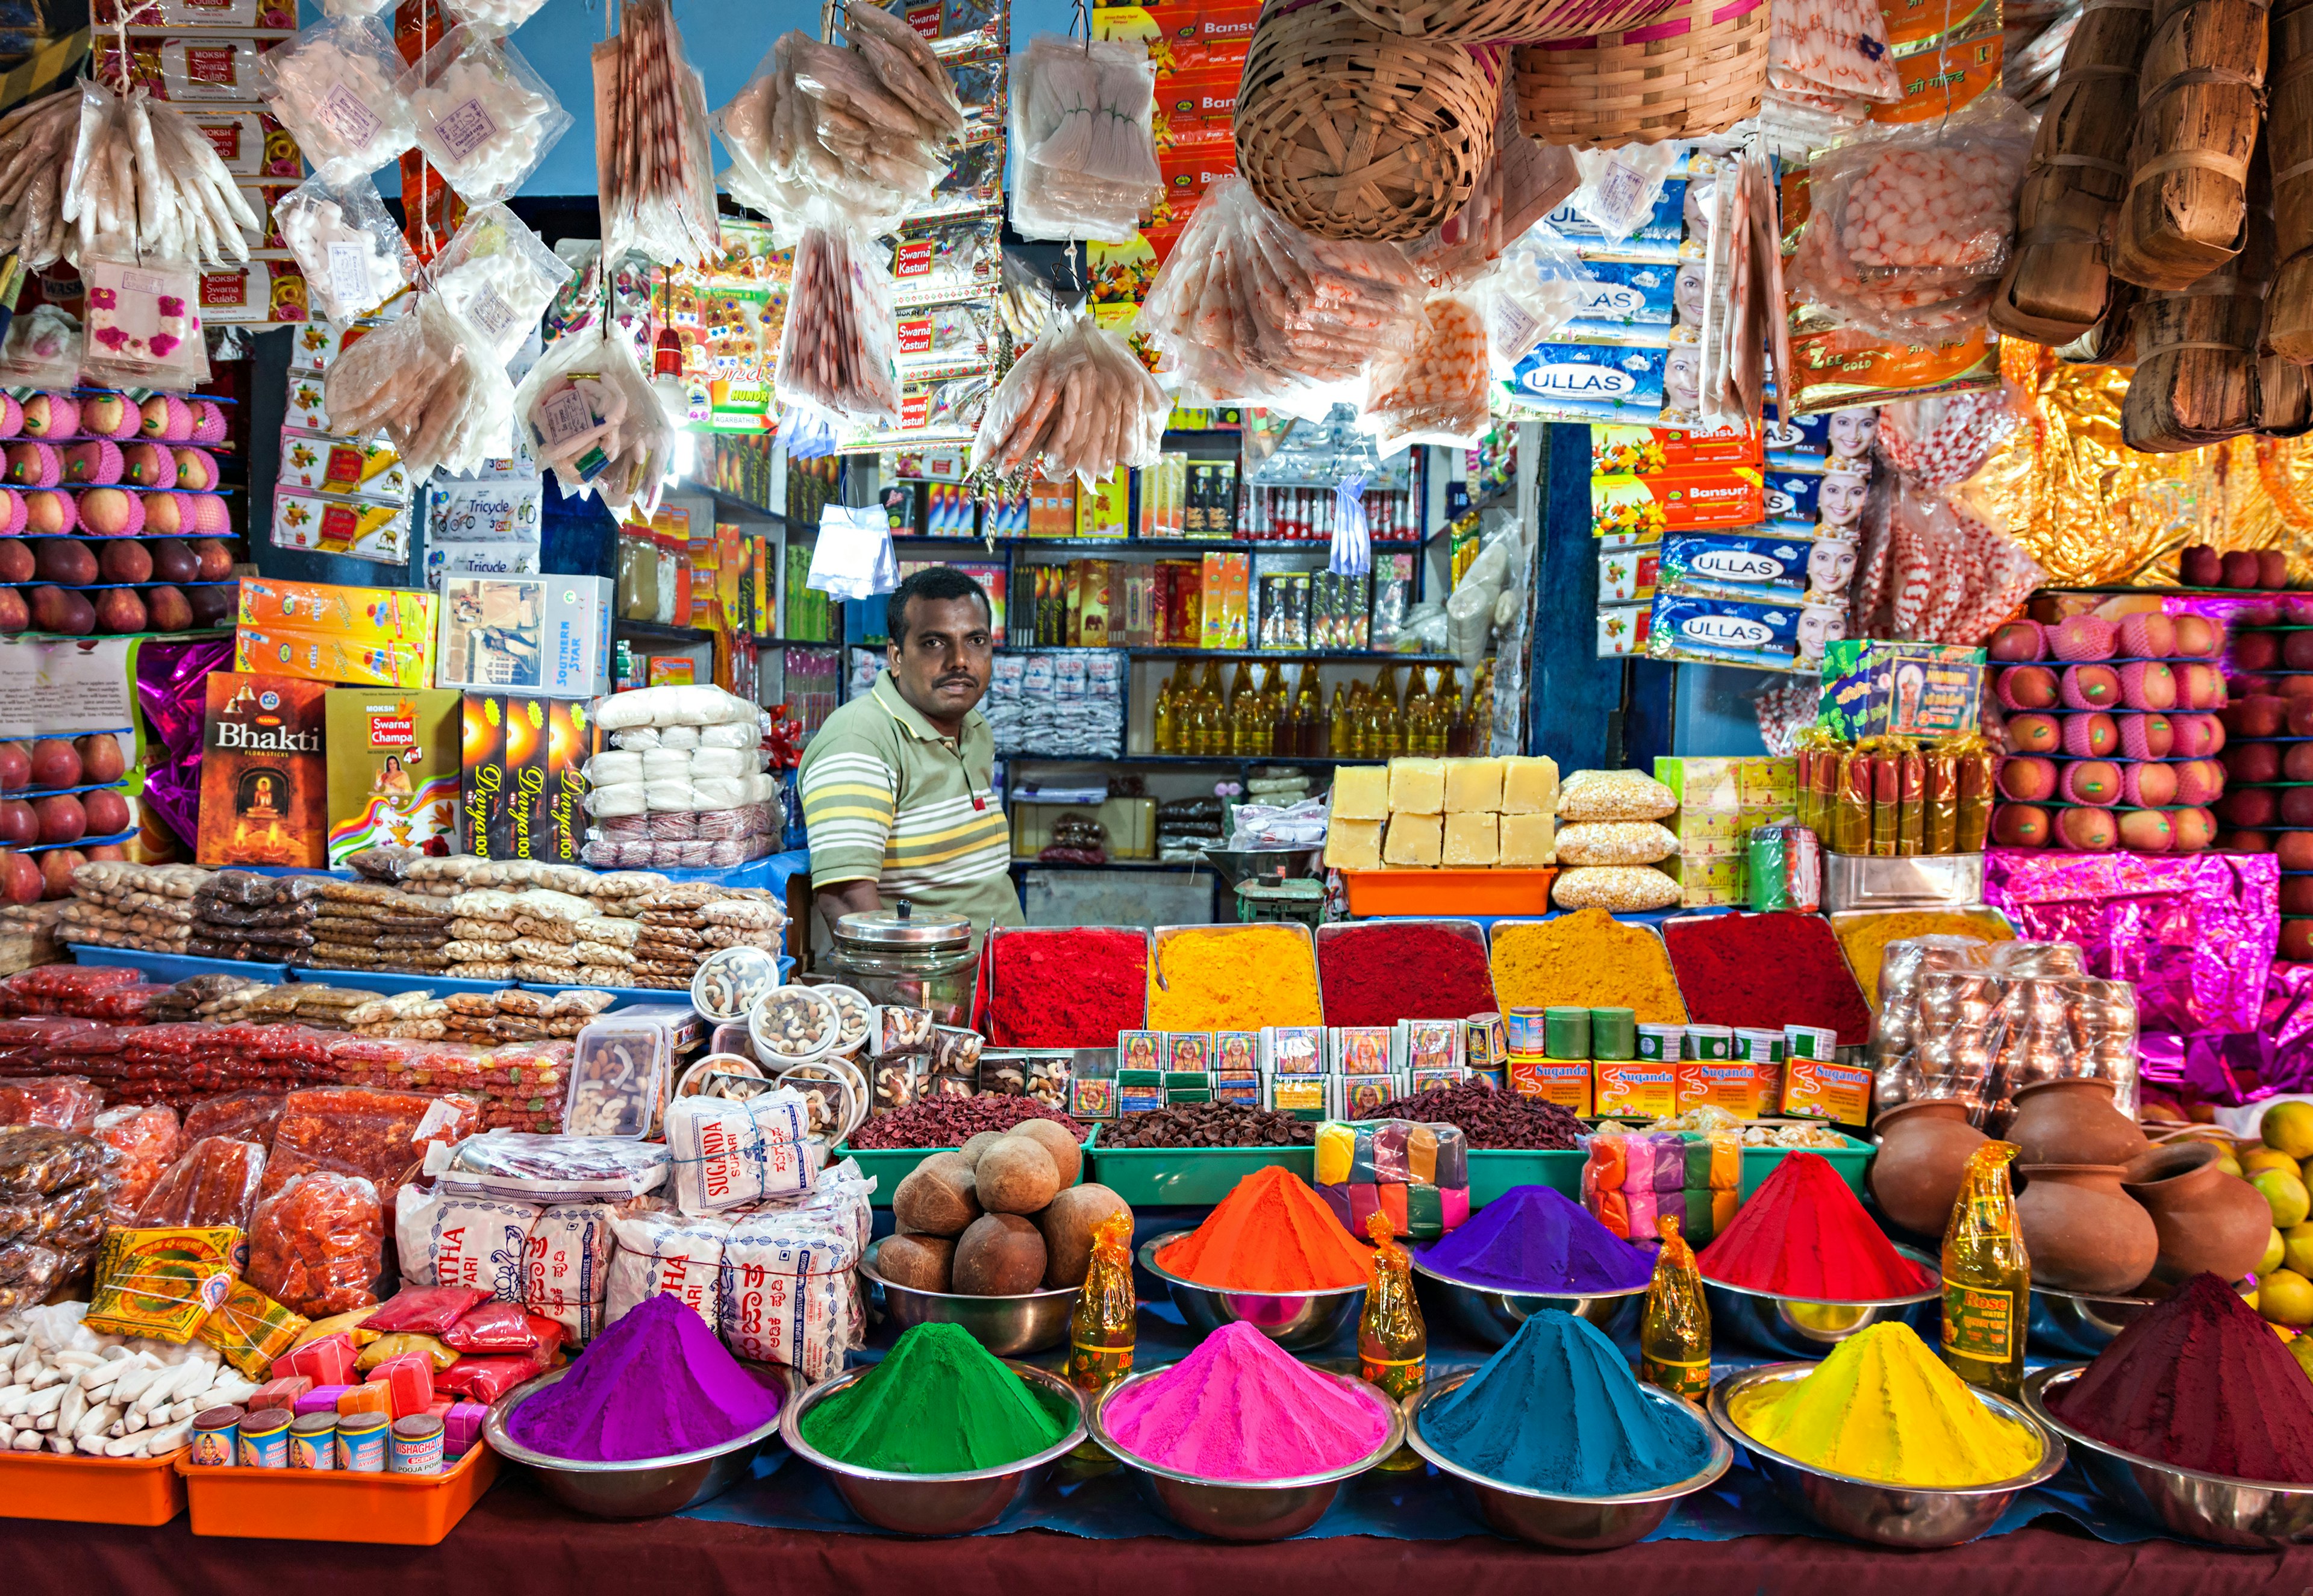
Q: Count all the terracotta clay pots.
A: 4